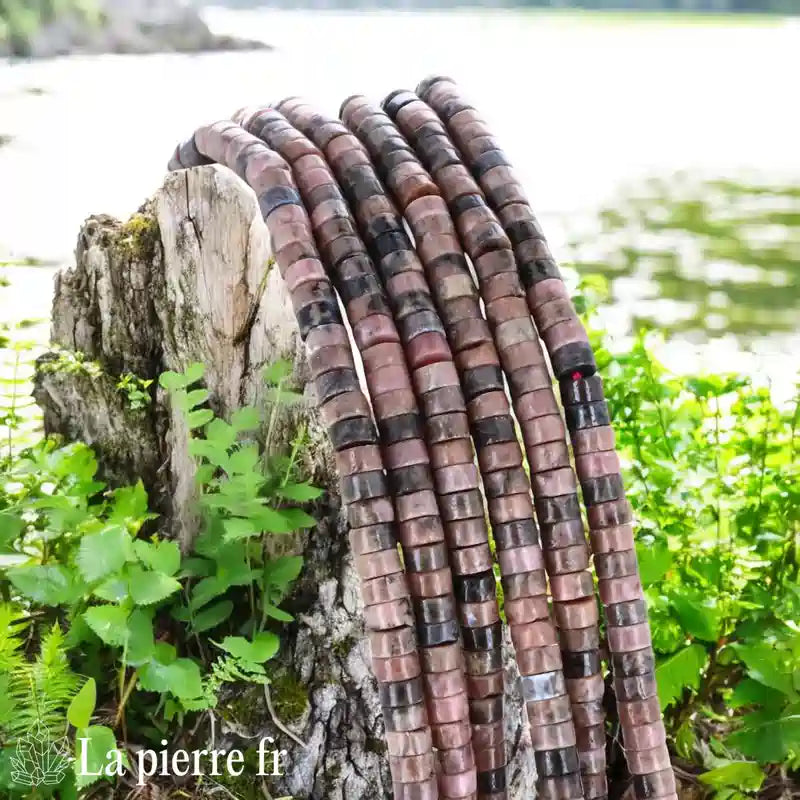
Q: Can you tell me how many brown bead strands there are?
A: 6